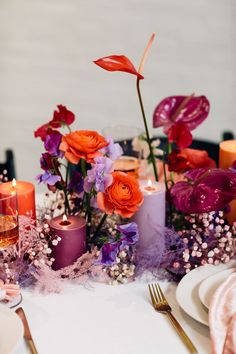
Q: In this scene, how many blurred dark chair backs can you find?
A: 2